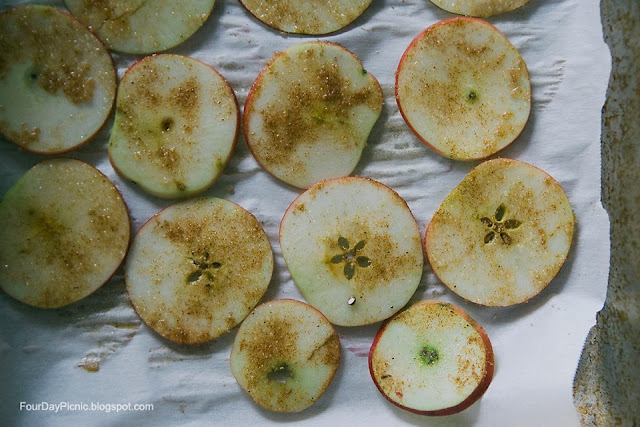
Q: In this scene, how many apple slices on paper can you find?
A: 13